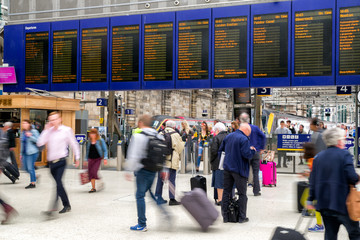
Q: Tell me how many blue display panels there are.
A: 10